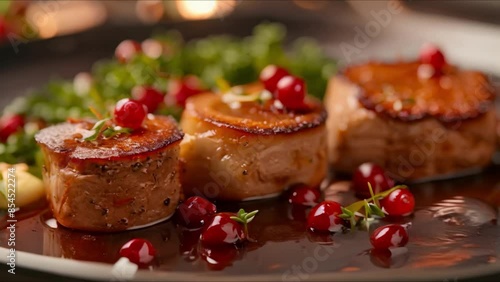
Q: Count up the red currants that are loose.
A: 8